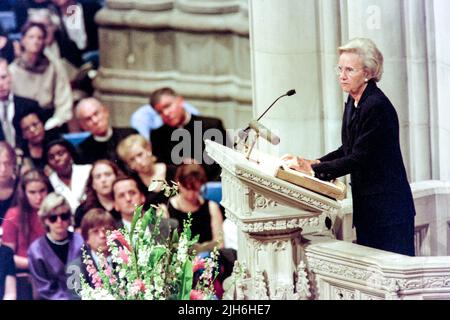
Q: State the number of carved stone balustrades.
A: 1